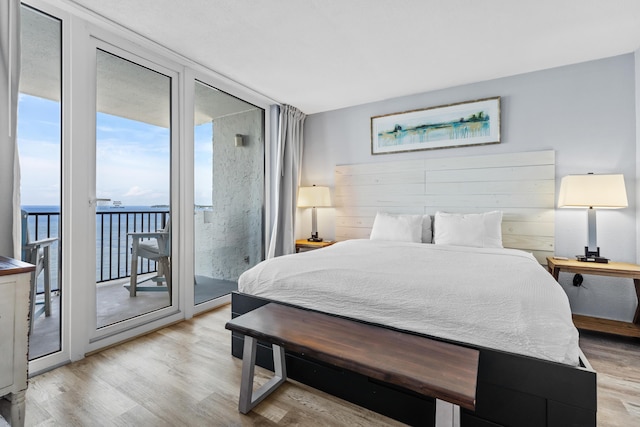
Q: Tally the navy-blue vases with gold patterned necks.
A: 0